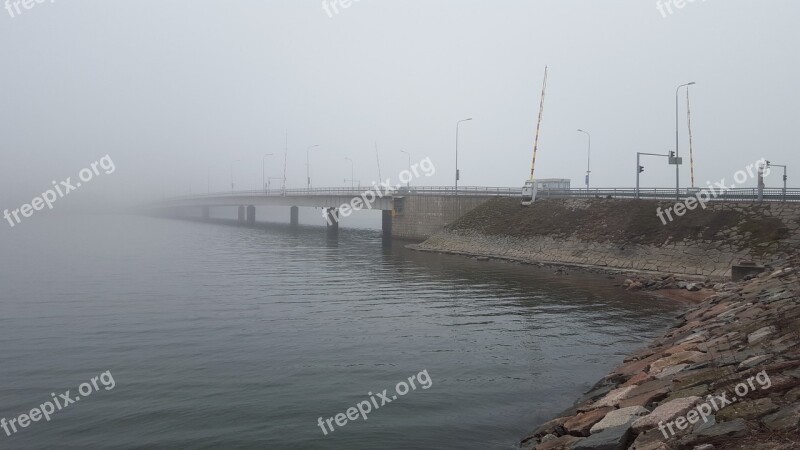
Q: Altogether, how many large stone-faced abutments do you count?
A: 1